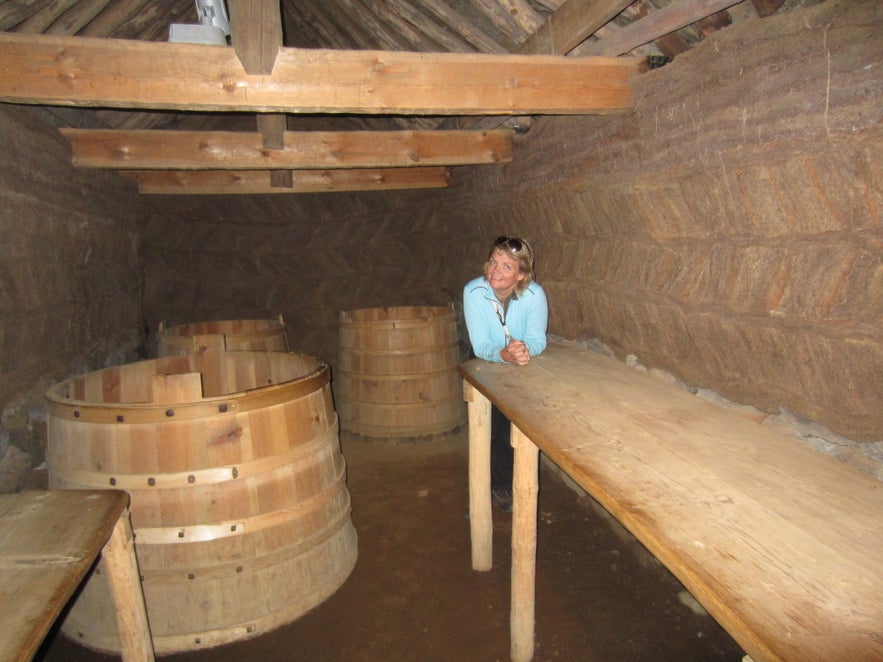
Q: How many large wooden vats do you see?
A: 3